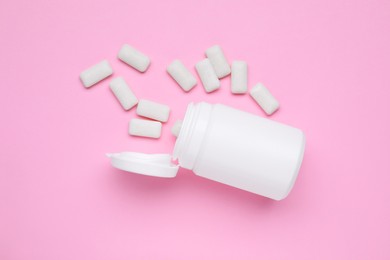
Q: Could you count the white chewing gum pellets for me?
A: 11